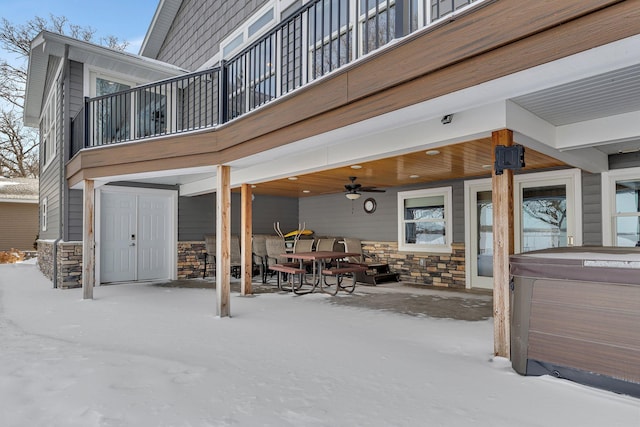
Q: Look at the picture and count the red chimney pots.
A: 0